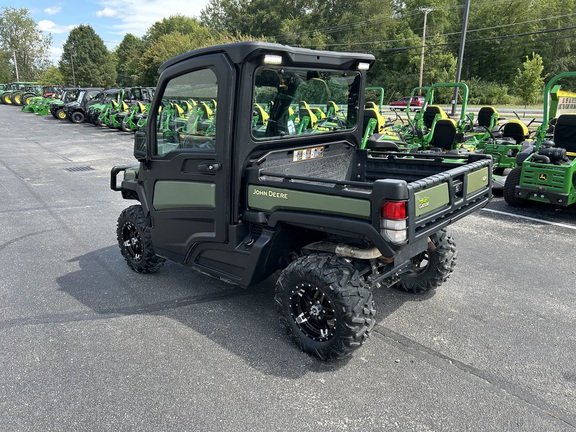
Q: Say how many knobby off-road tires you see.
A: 3